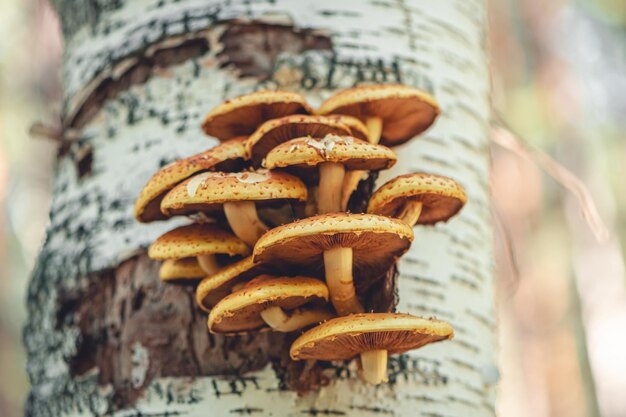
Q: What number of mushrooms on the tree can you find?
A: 14